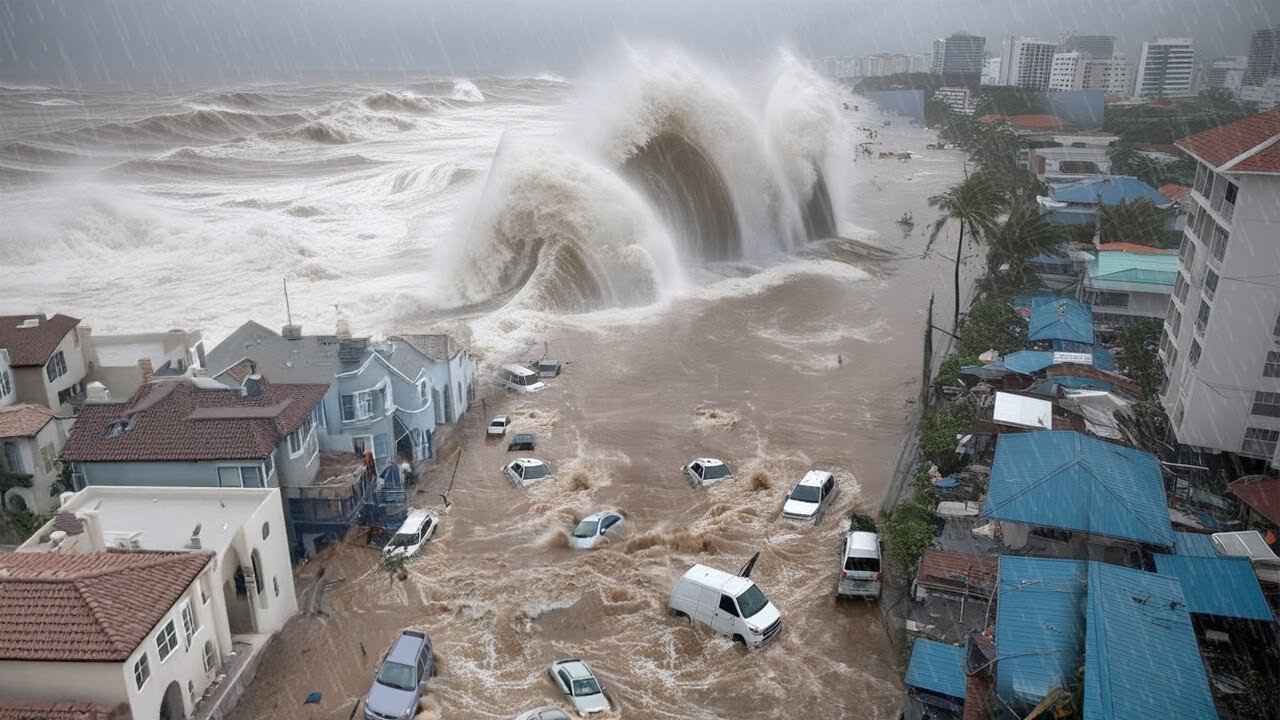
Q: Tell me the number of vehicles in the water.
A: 14